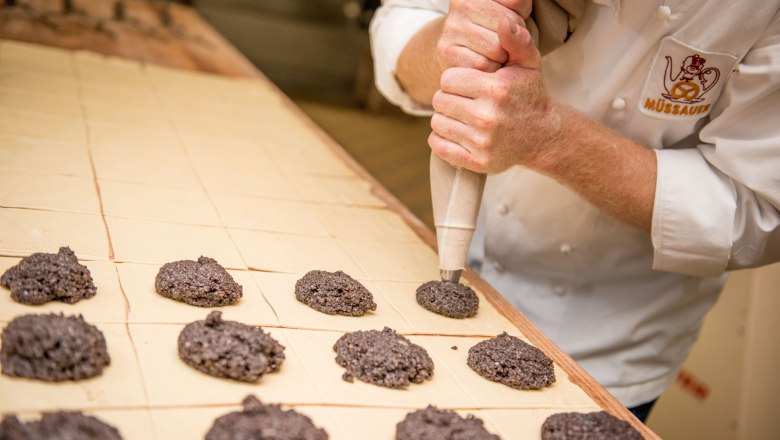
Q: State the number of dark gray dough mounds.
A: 12